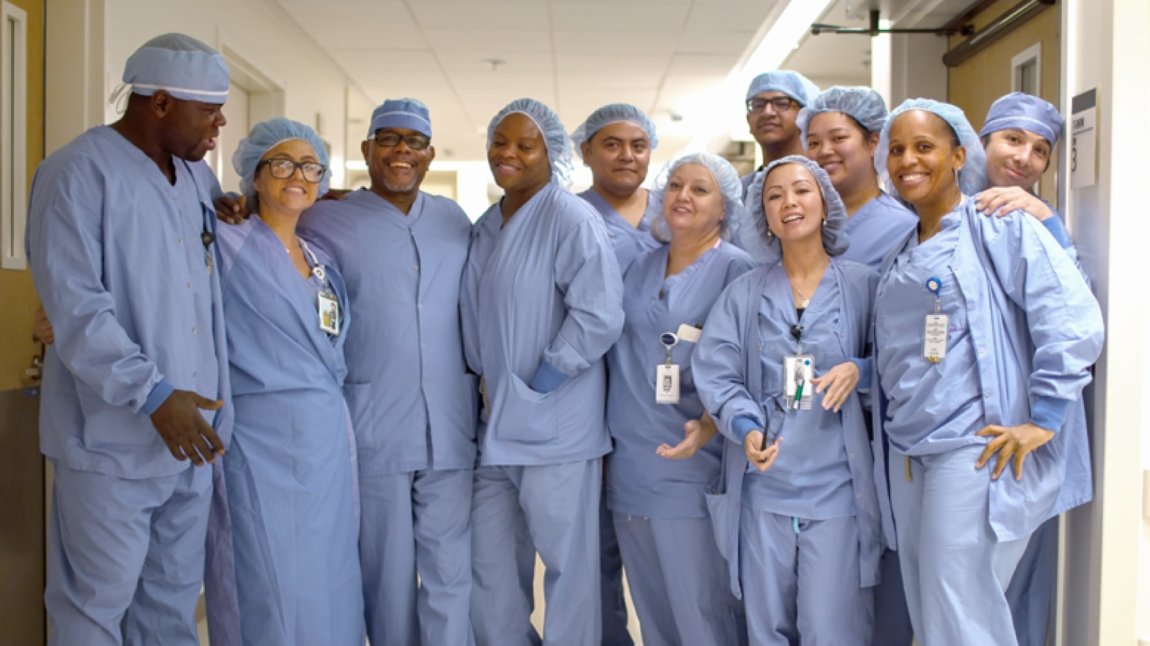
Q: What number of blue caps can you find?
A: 11